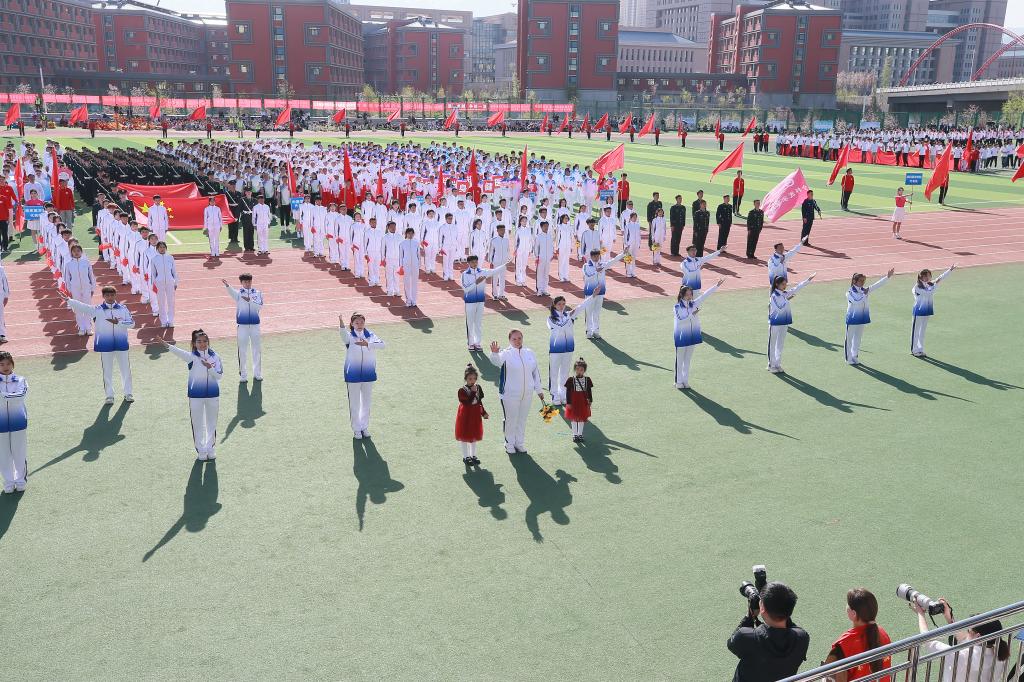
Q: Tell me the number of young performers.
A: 2